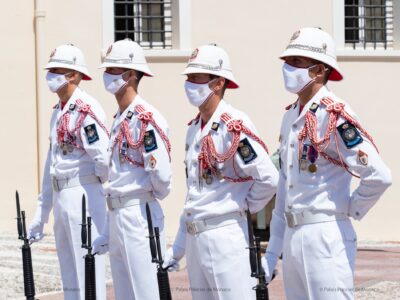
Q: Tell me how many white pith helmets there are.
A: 4